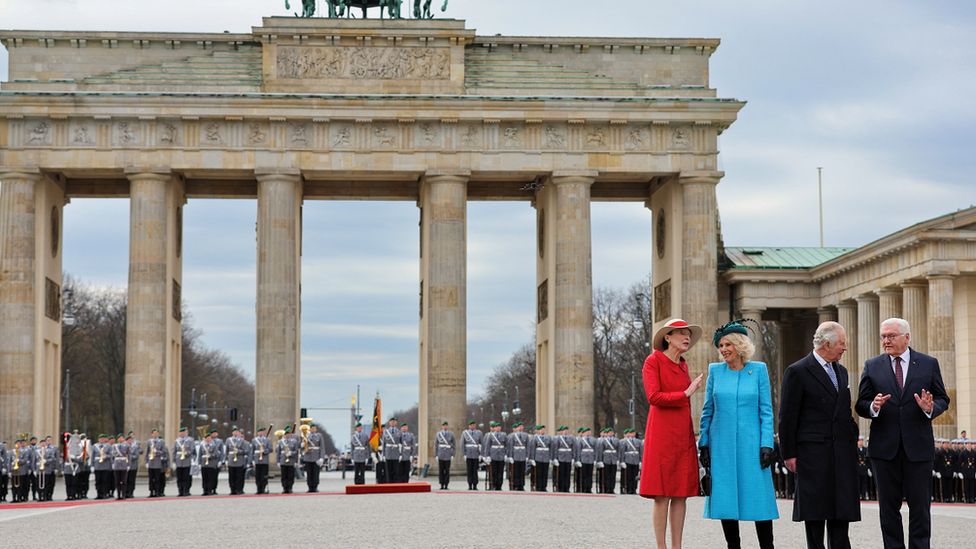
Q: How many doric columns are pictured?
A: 13